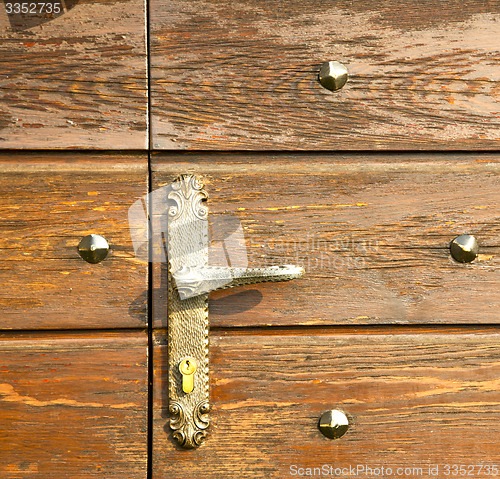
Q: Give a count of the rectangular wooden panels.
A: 6